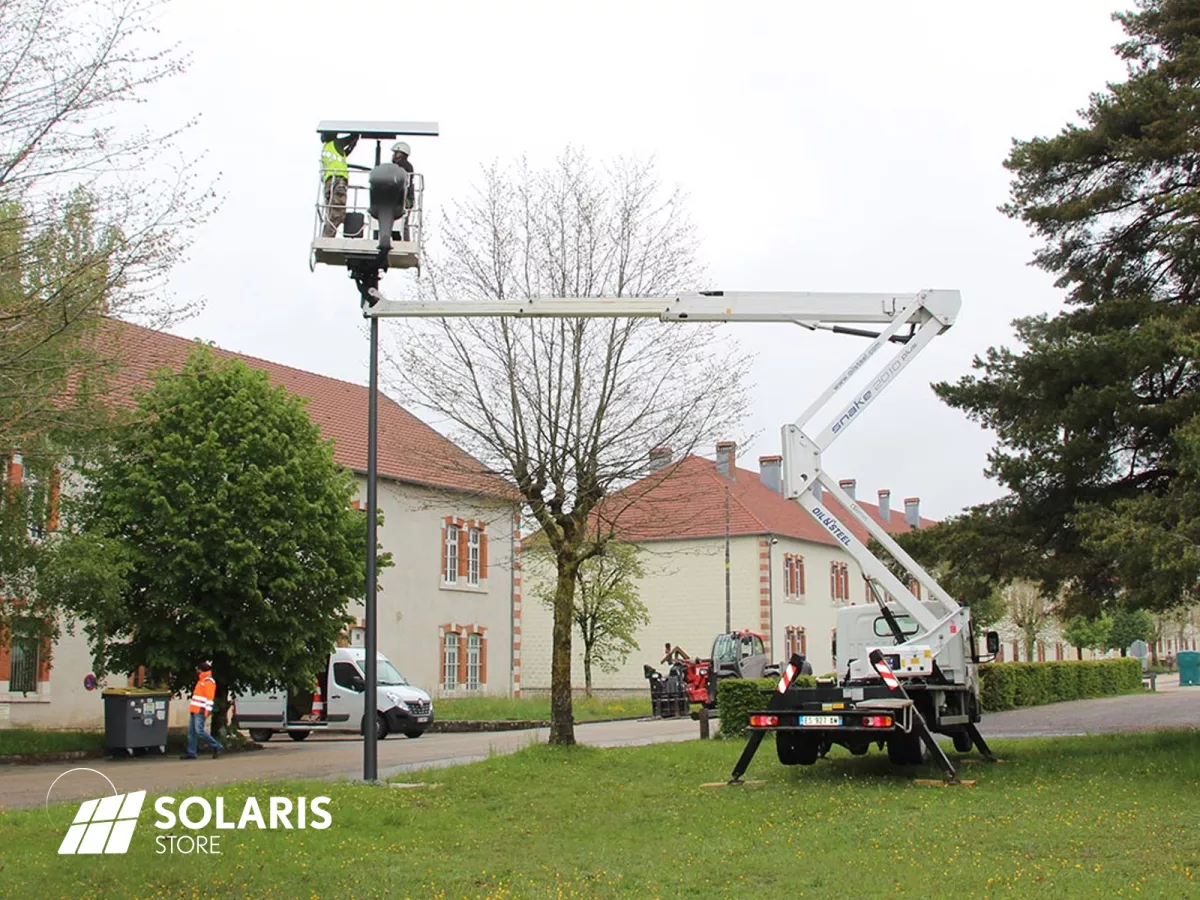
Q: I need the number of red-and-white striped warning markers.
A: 2